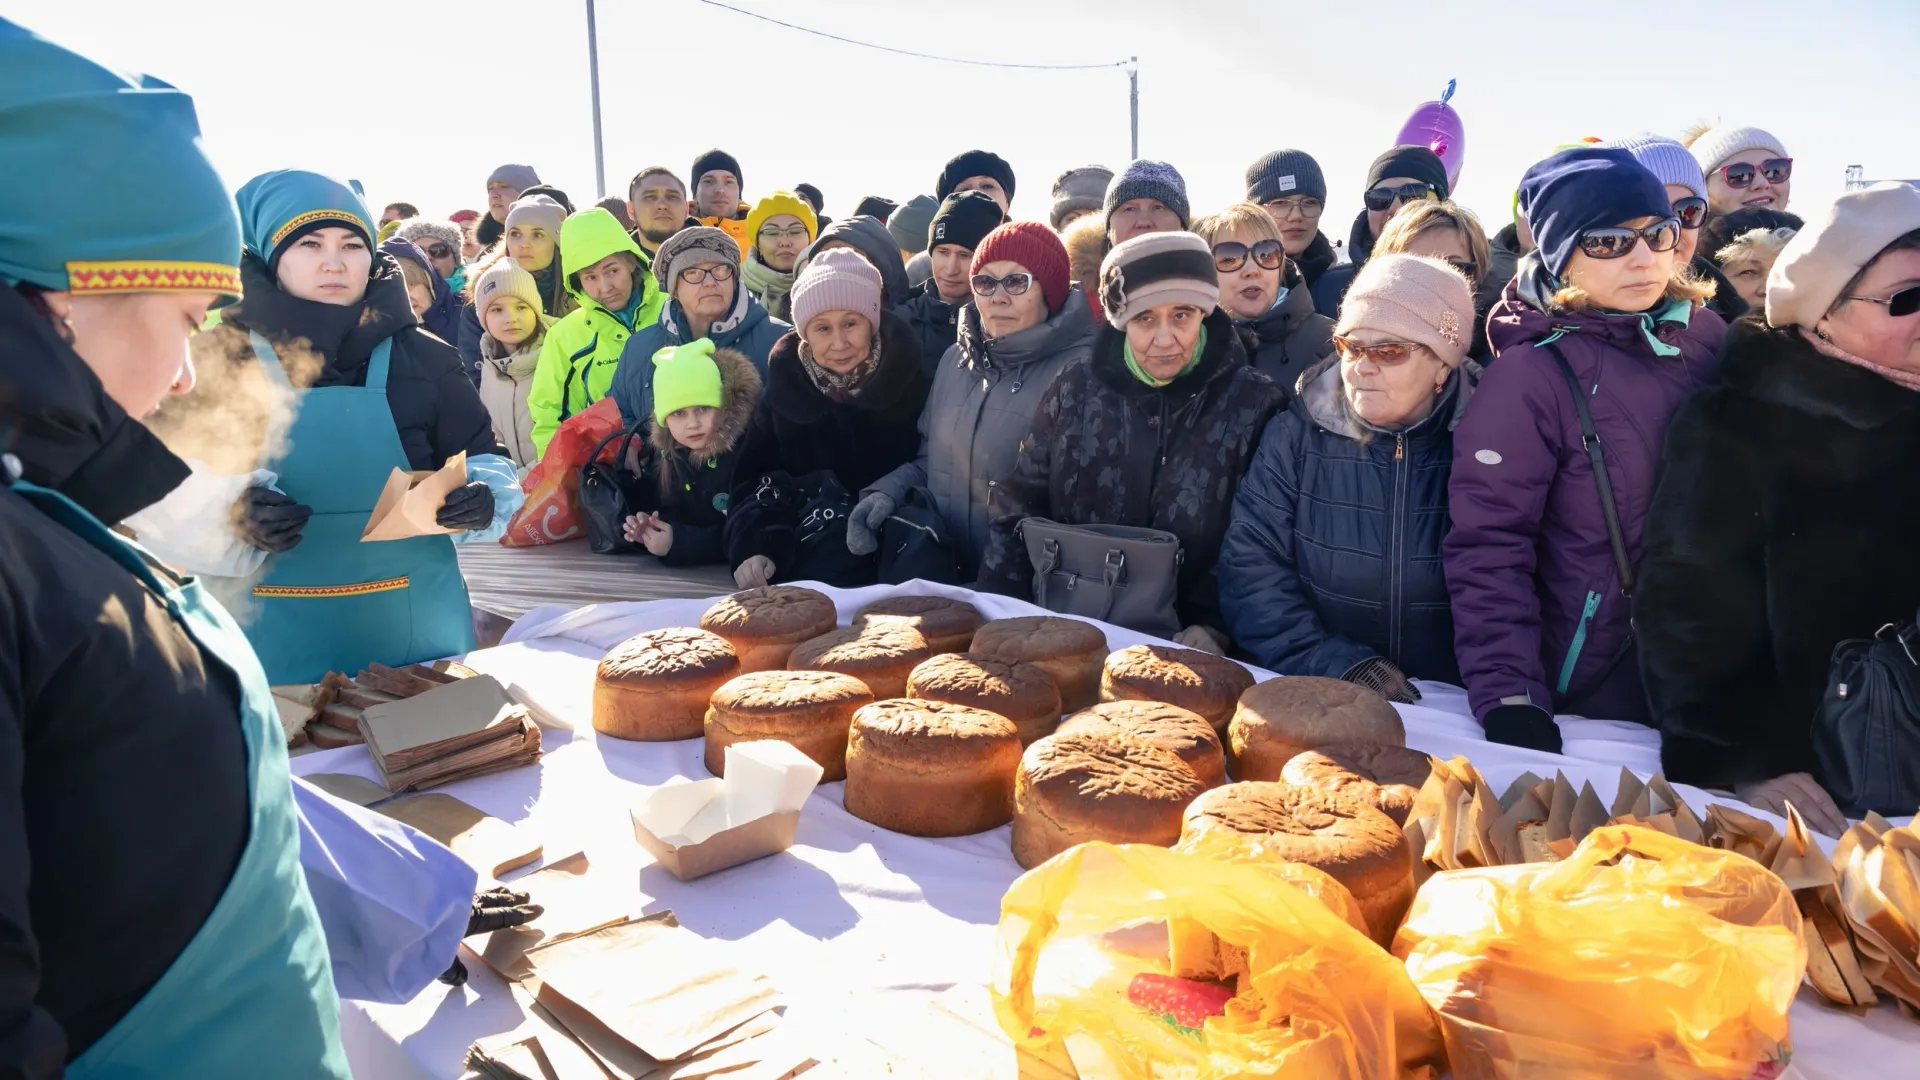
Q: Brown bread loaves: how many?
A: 14